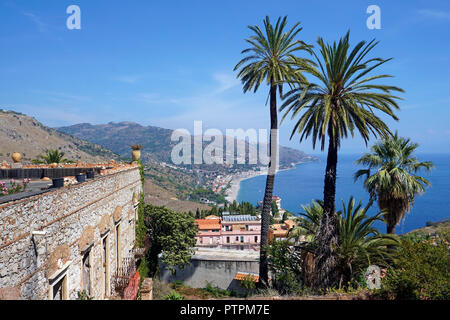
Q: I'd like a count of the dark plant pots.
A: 3